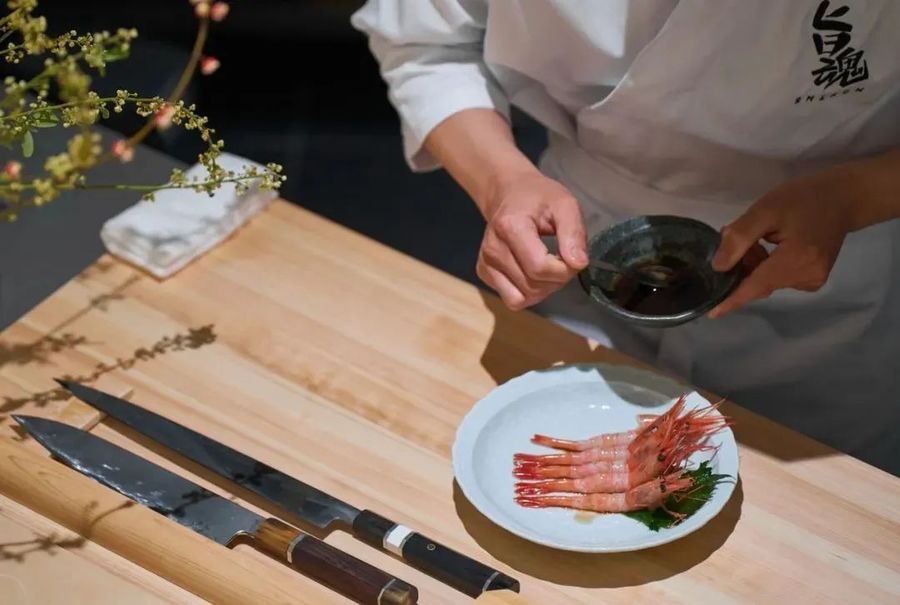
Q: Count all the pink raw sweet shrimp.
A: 5